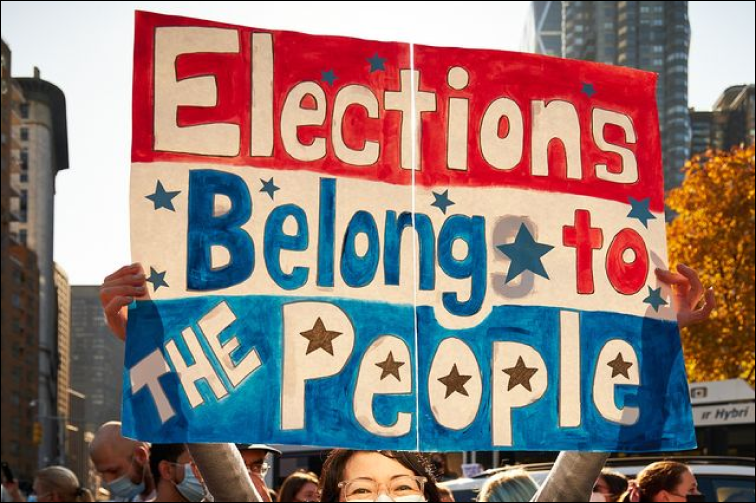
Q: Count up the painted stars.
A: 15